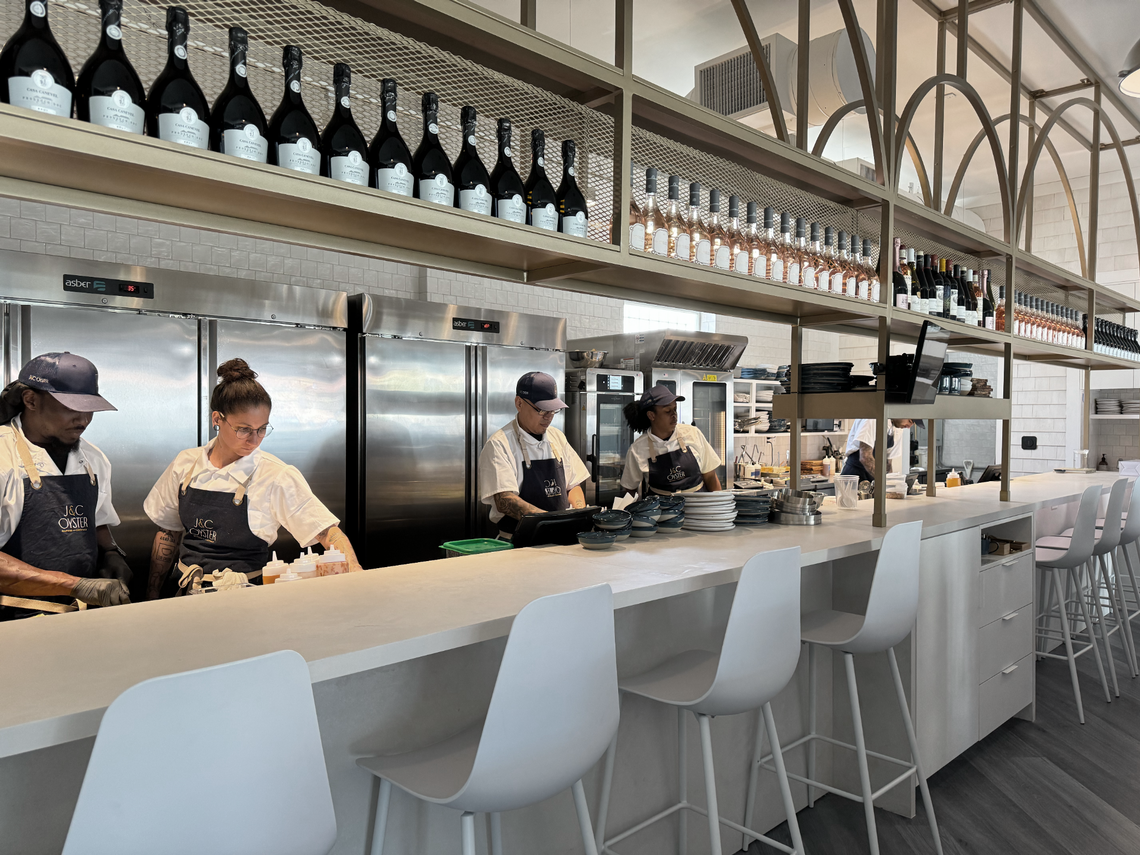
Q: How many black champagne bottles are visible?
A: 12